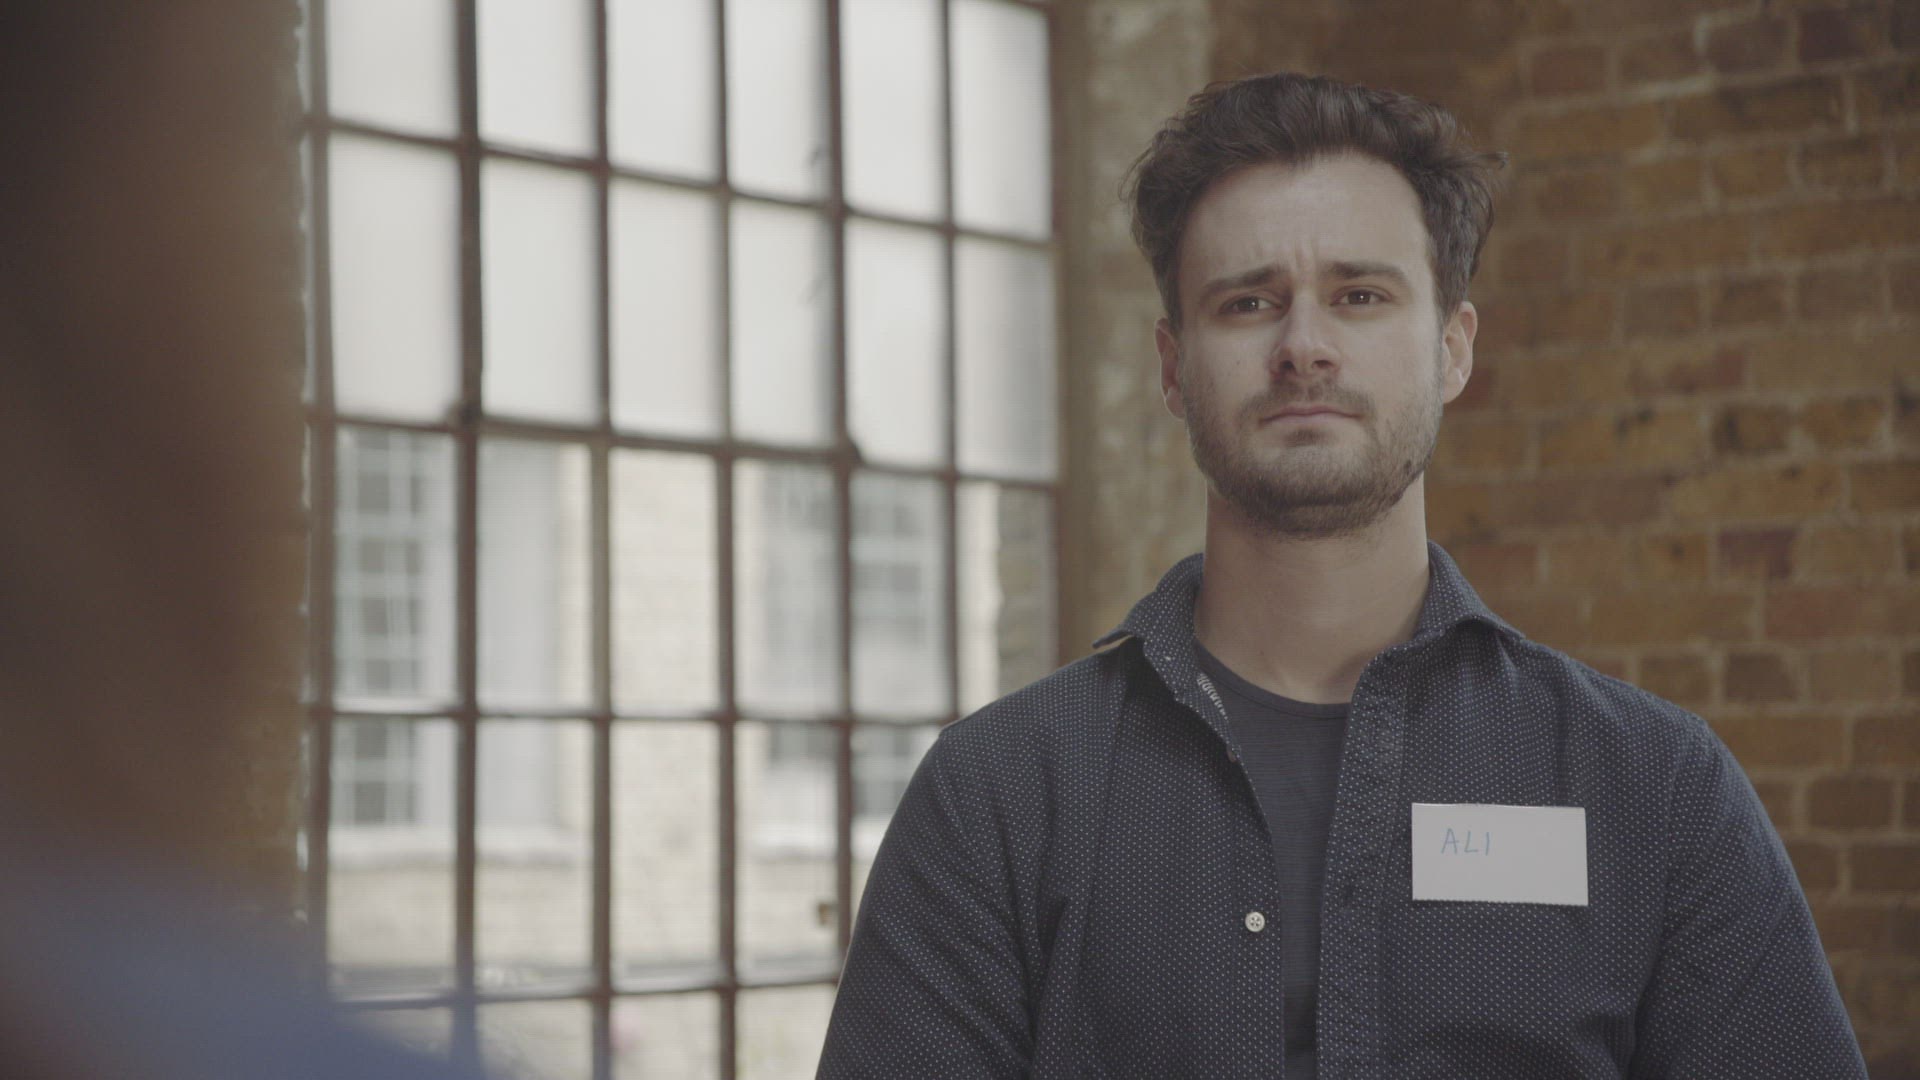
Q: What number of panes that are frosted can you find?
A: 12